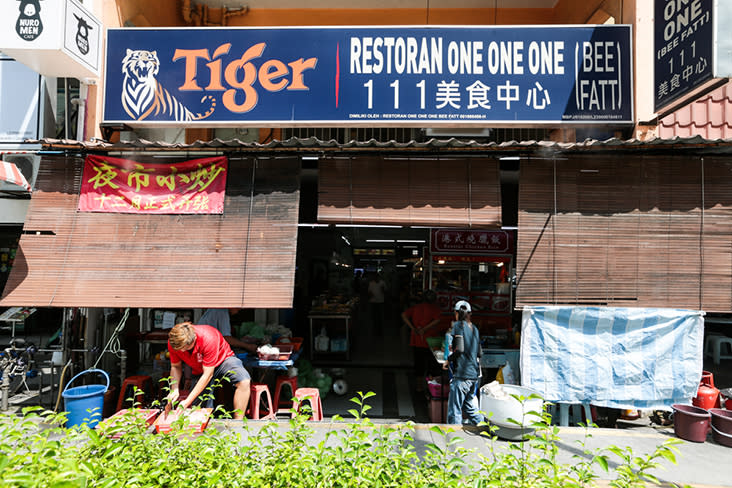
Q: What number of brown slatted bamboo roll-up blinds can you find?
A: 3